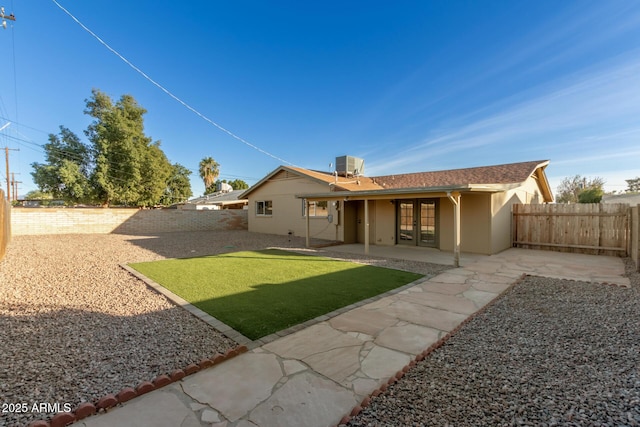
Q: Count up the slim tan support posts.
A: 3